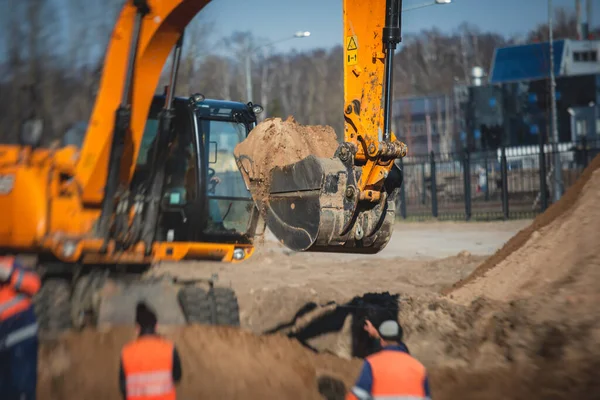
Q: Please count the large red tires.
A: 0